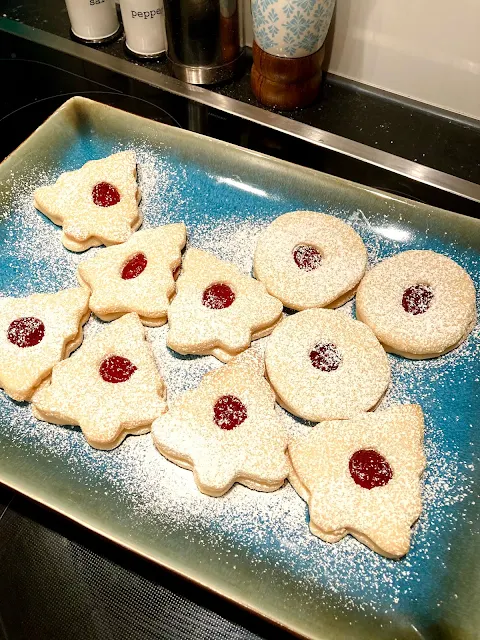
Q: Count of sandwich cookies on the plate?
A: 10